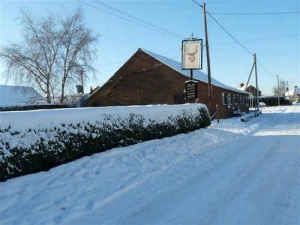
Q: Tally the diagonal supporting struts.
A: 1